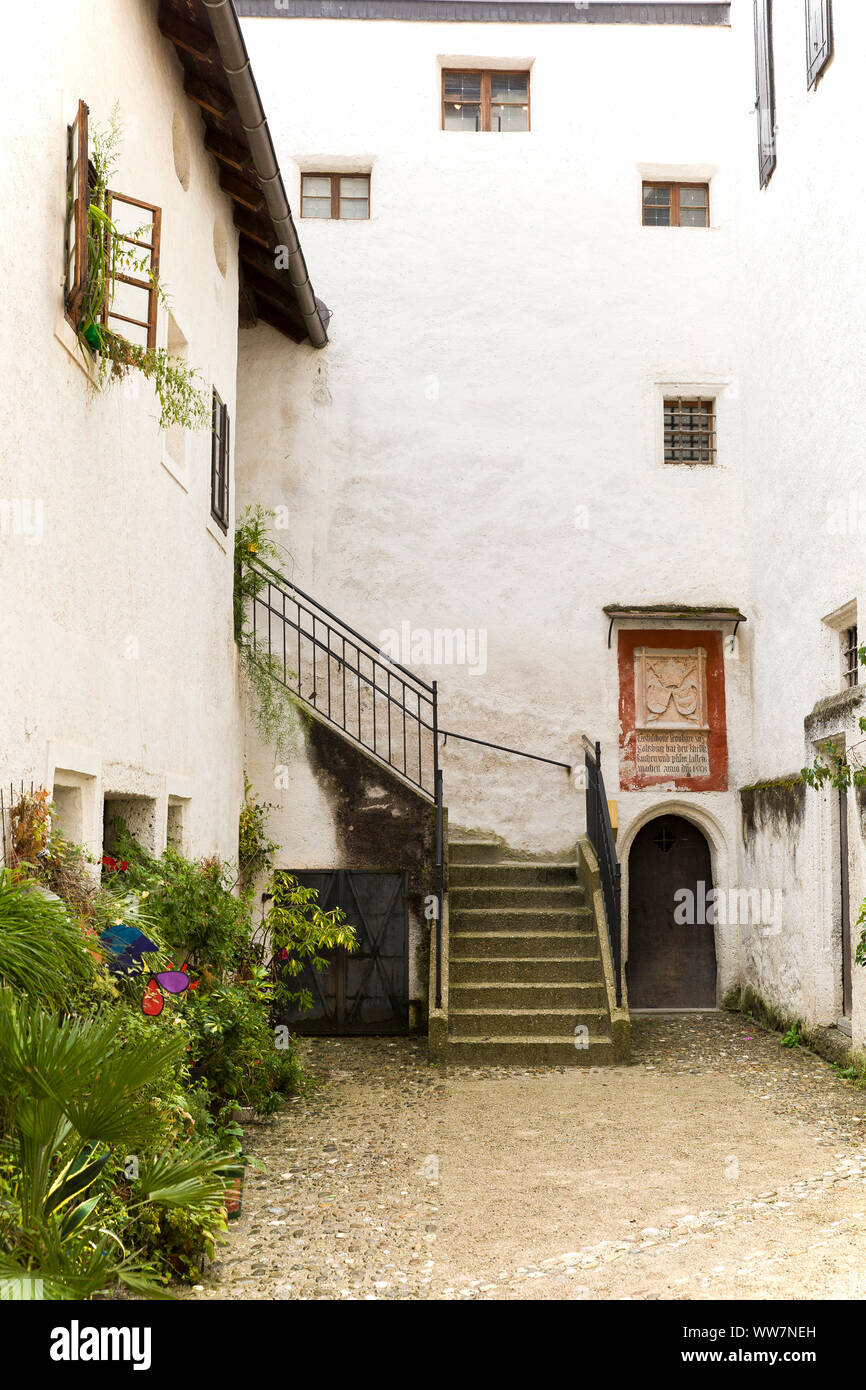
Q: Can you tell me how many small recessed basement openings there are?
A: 3